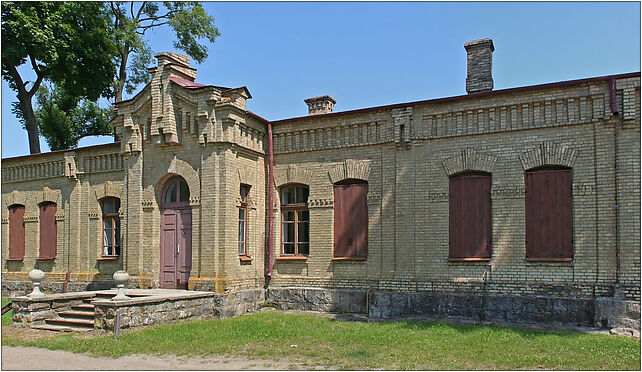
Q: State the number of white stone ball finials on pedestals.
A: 2